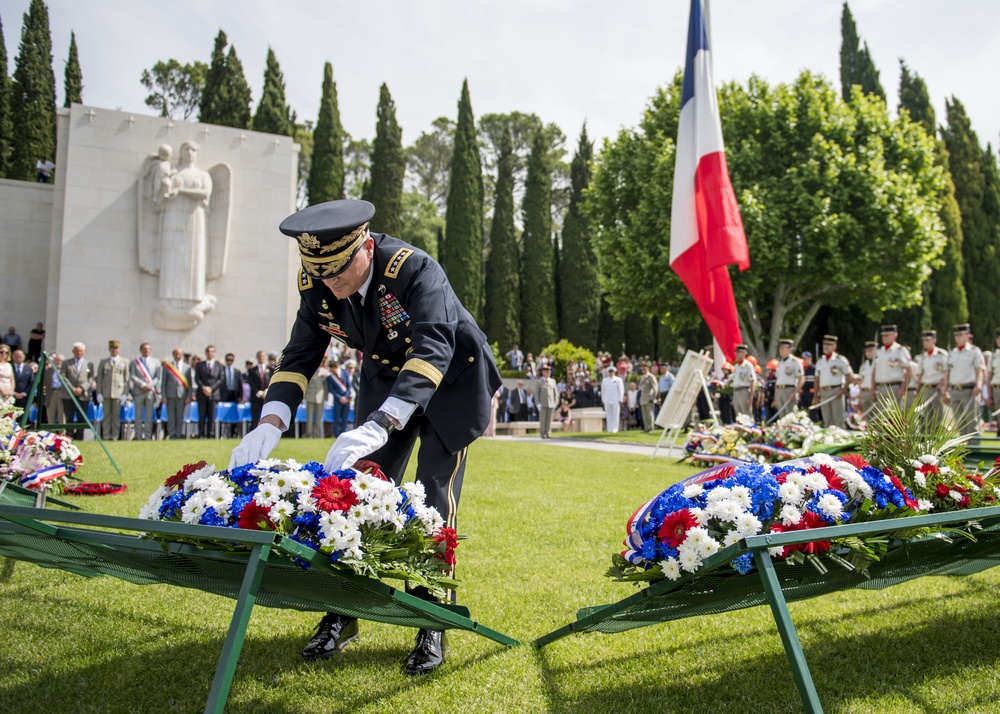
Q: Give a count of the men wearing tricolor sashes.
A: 2